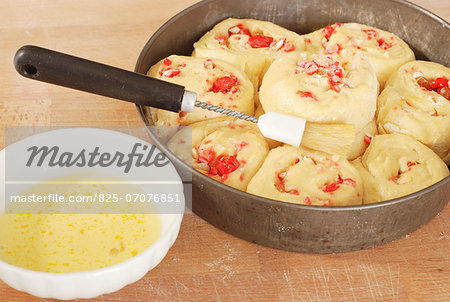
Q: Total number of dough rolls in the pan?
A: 8